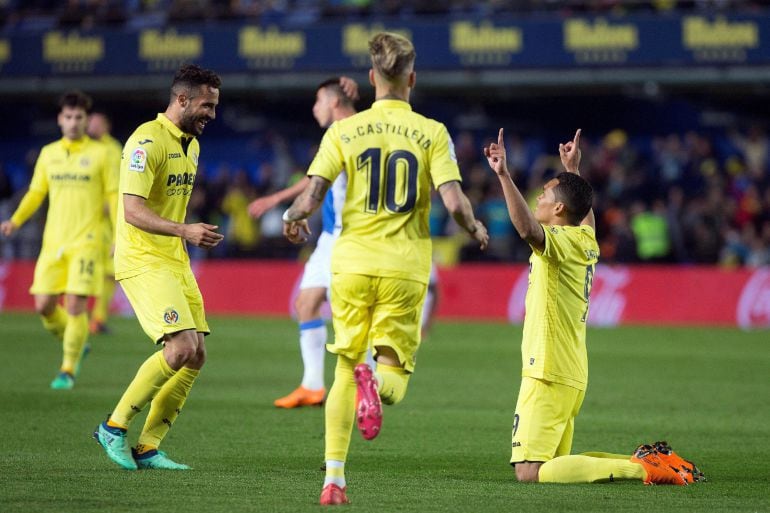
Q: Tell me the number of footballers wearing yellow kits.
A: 5